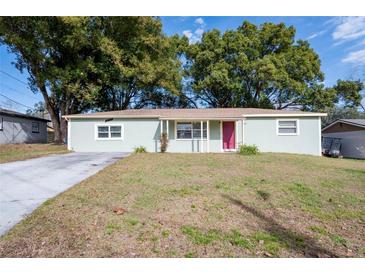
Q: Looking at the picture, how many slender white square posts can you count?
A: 4